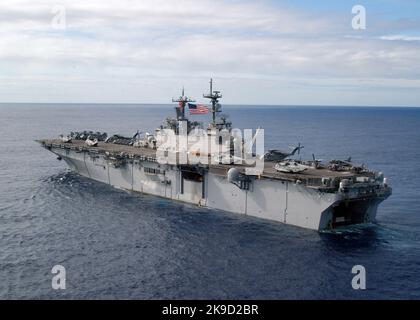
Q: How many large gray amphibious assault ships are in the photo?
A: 1